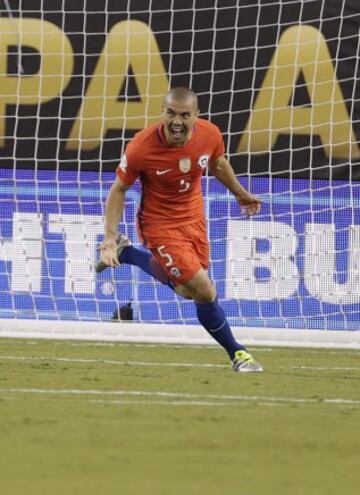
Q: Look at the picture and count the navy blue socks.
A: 2